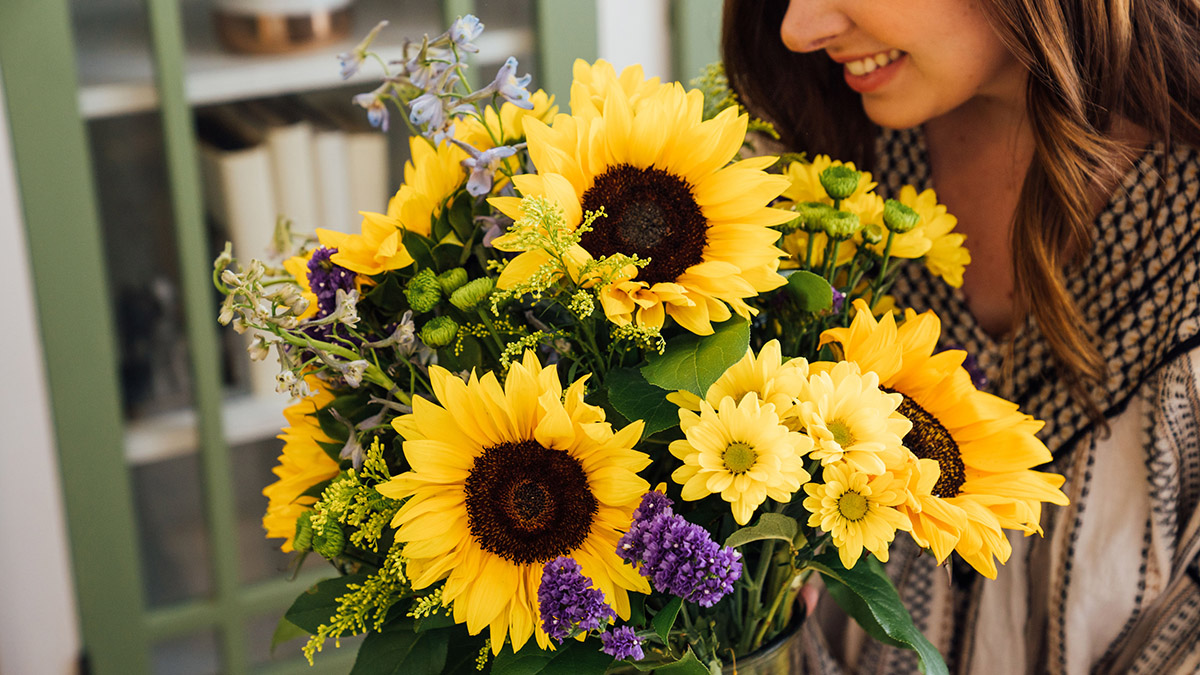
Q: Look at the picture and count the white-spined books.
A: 4